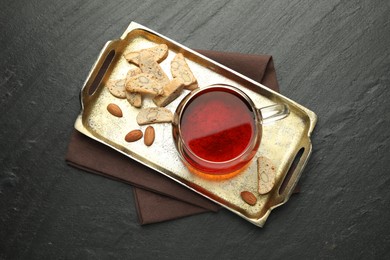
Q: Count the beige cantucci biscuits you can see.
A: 9